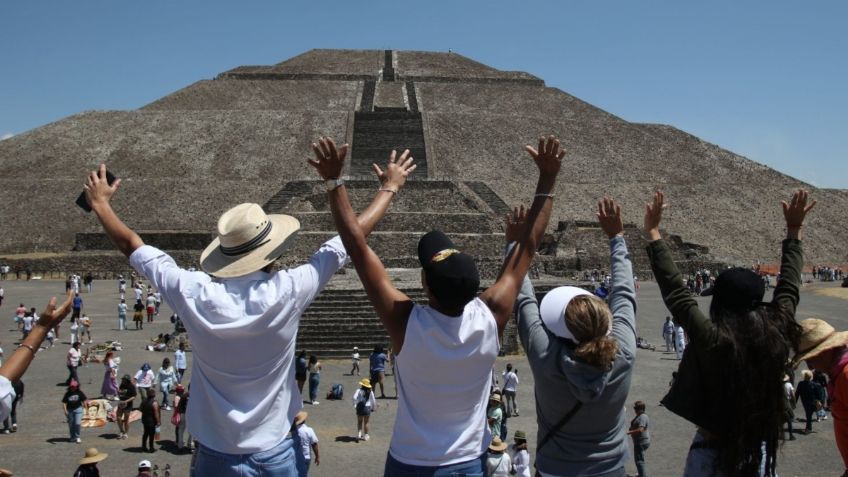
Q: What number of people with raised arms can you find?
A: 5